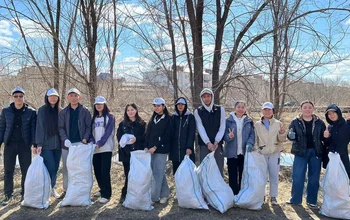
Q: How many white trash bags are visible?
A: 7